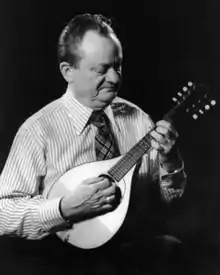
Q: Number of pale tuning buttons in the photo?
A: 8